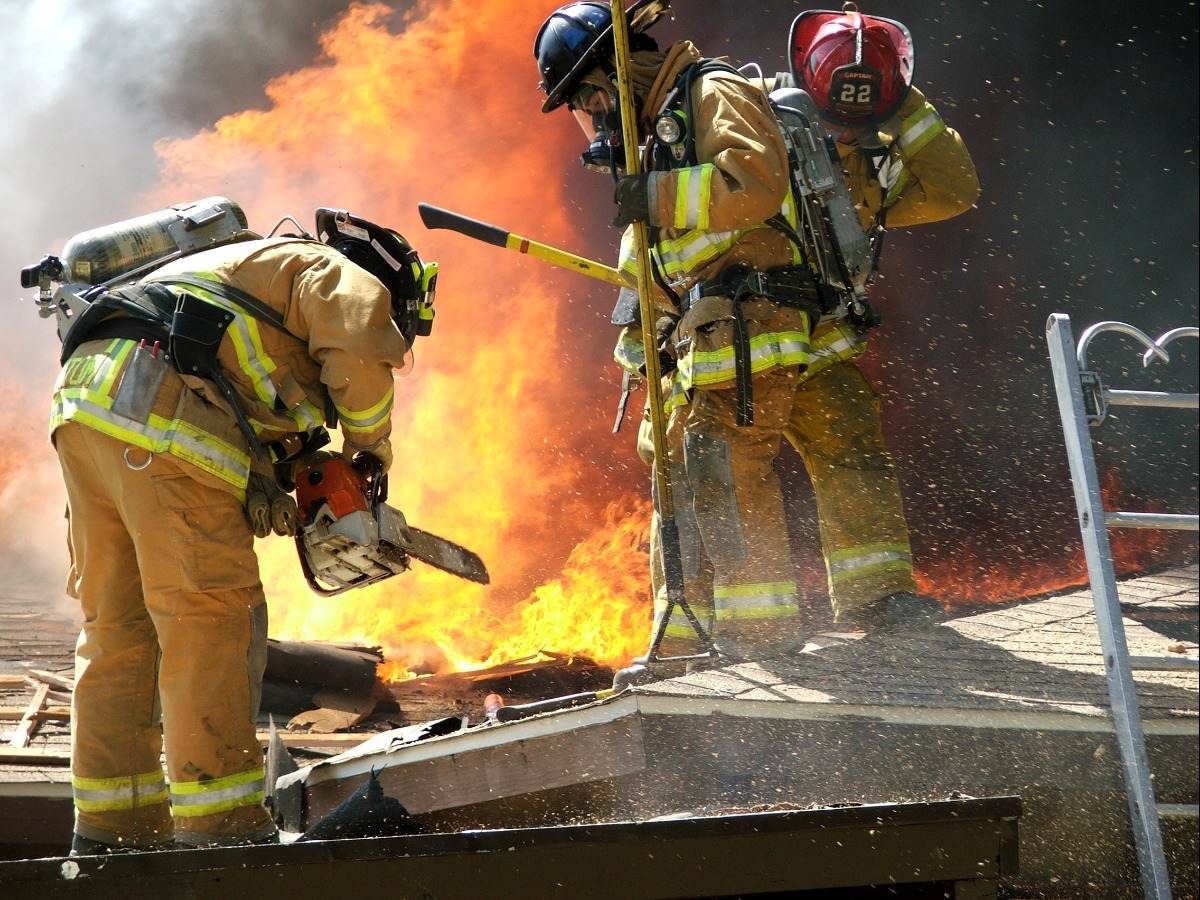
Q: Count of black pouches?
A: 1